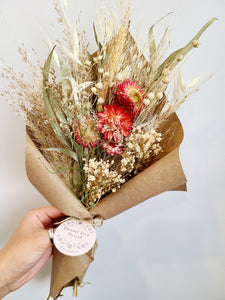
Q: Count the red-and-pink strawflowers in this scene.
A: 4